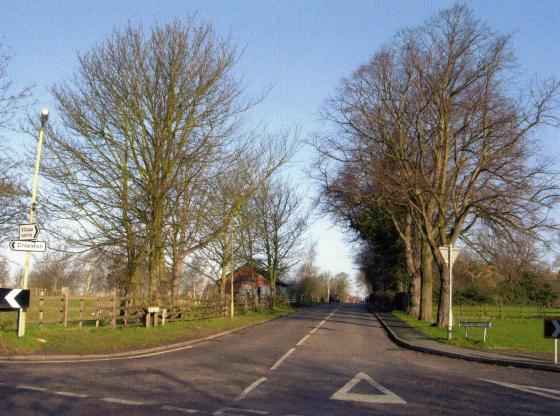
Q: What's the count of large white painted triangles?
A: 1